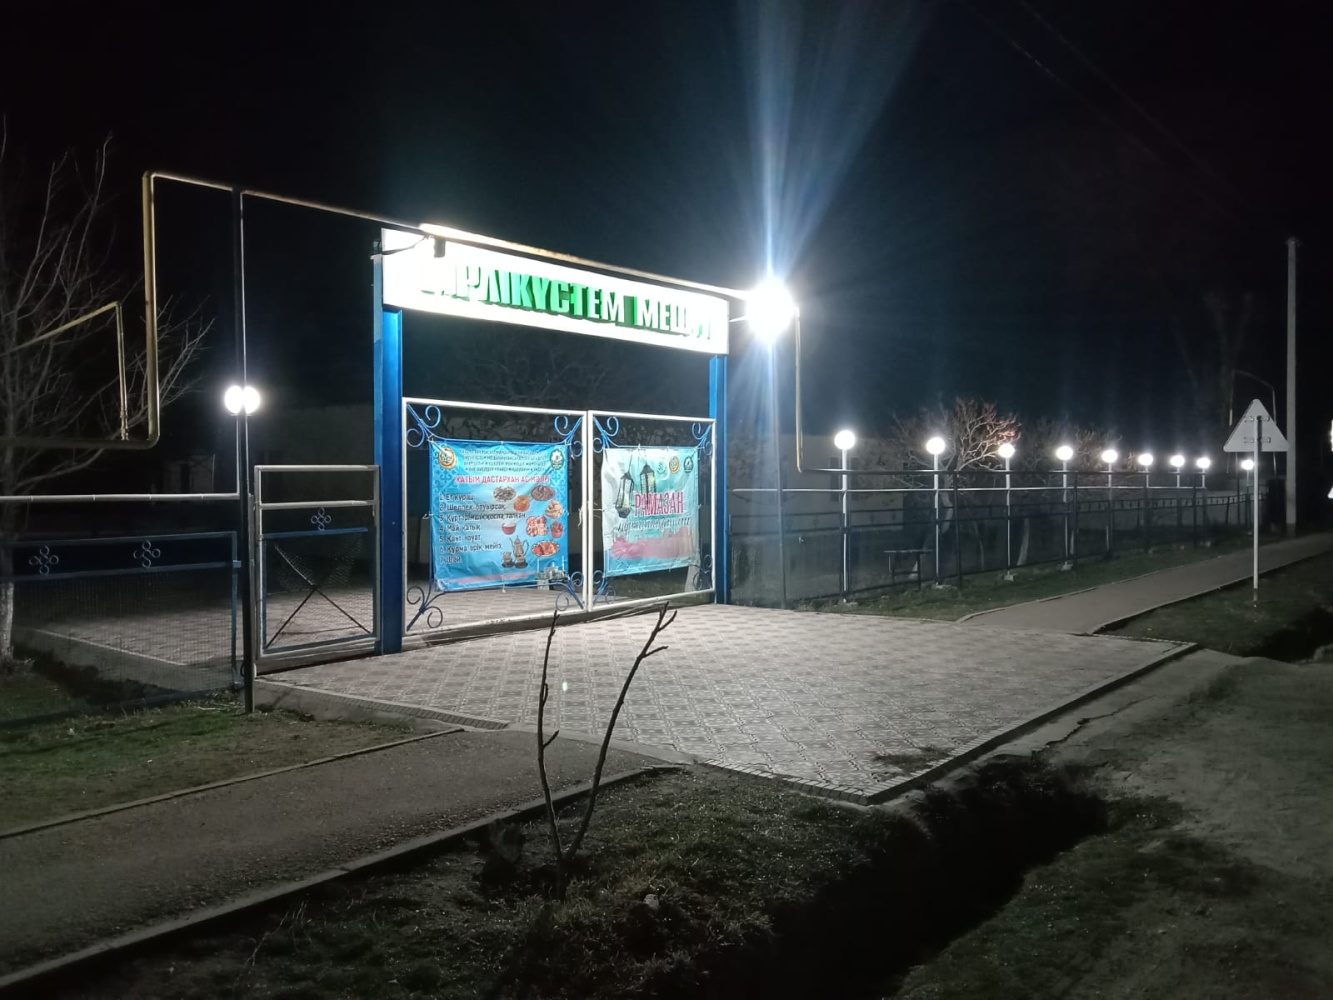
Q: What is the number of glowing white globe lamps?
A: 11